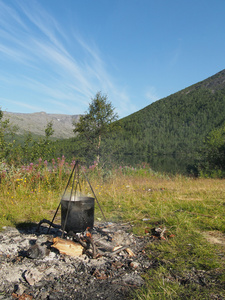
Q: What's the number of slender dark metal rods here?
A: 3